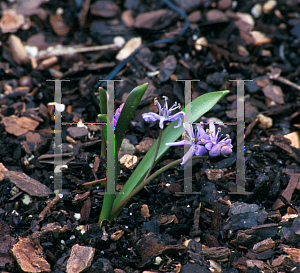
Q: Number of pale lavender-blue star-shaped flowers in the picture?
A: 3